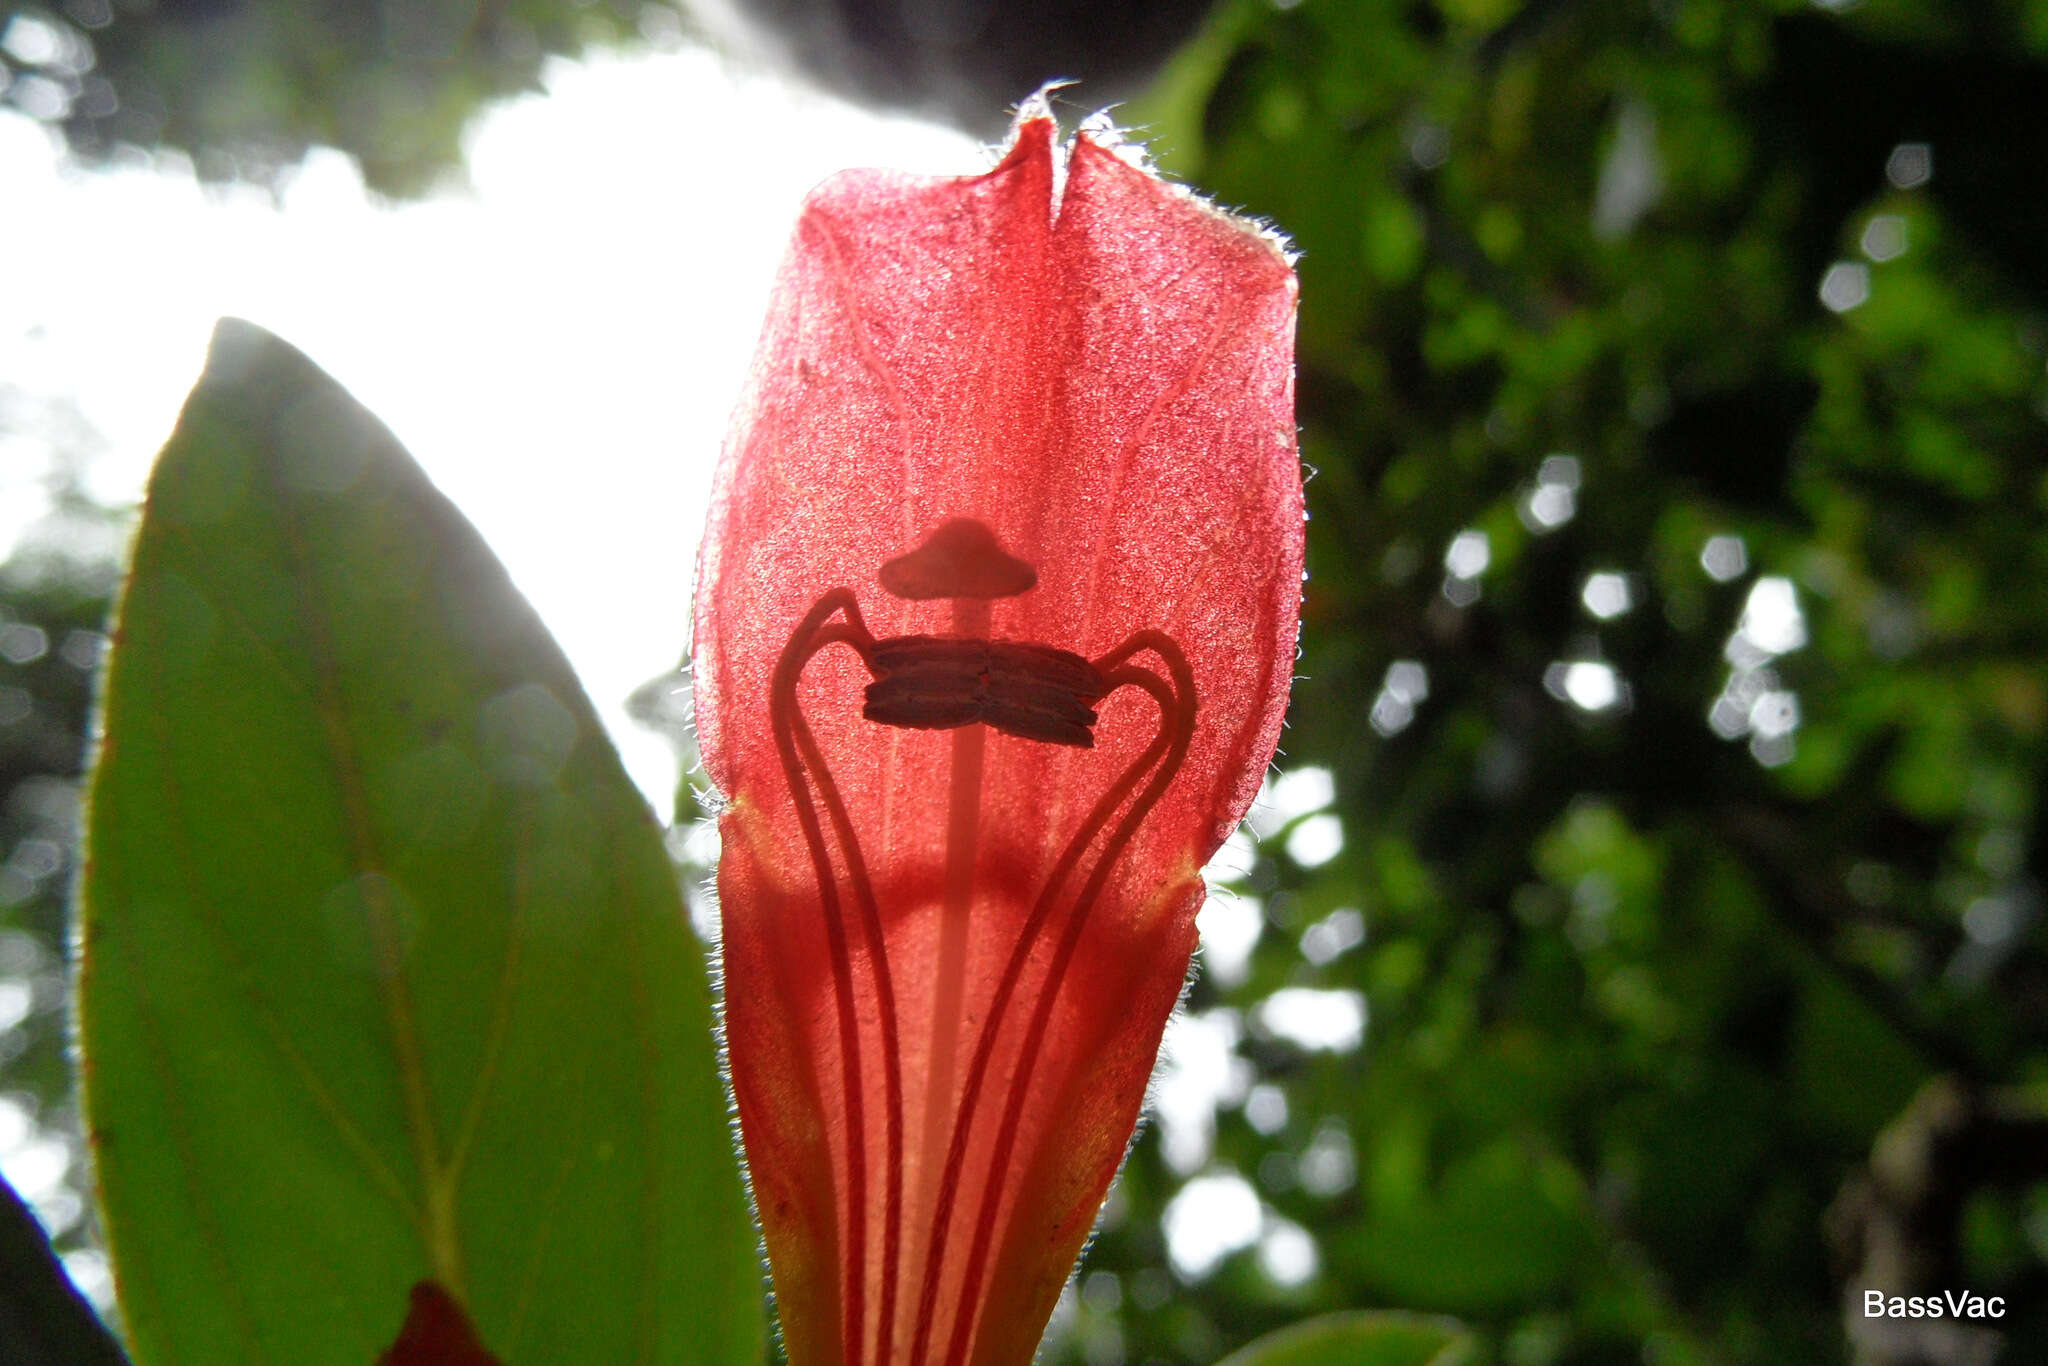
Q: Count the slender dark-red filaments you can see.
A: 4